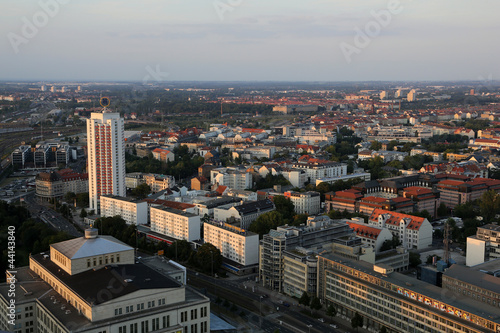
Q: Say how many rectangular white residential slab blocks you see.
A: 3